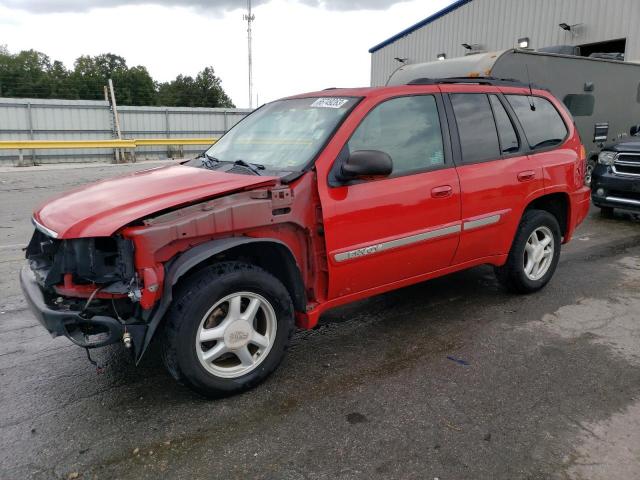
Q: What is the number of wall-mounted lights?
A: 5